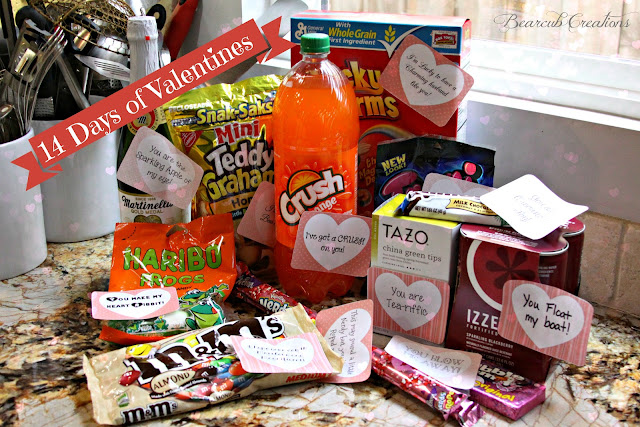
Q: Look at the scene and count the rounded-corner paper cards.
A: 12